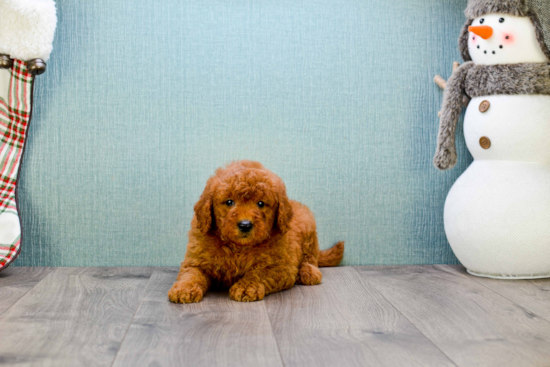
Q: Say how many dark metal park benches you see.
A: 0